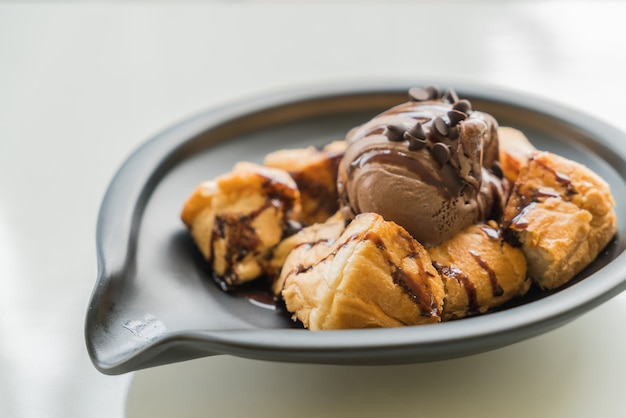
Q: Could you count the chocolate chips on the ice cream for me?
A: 12